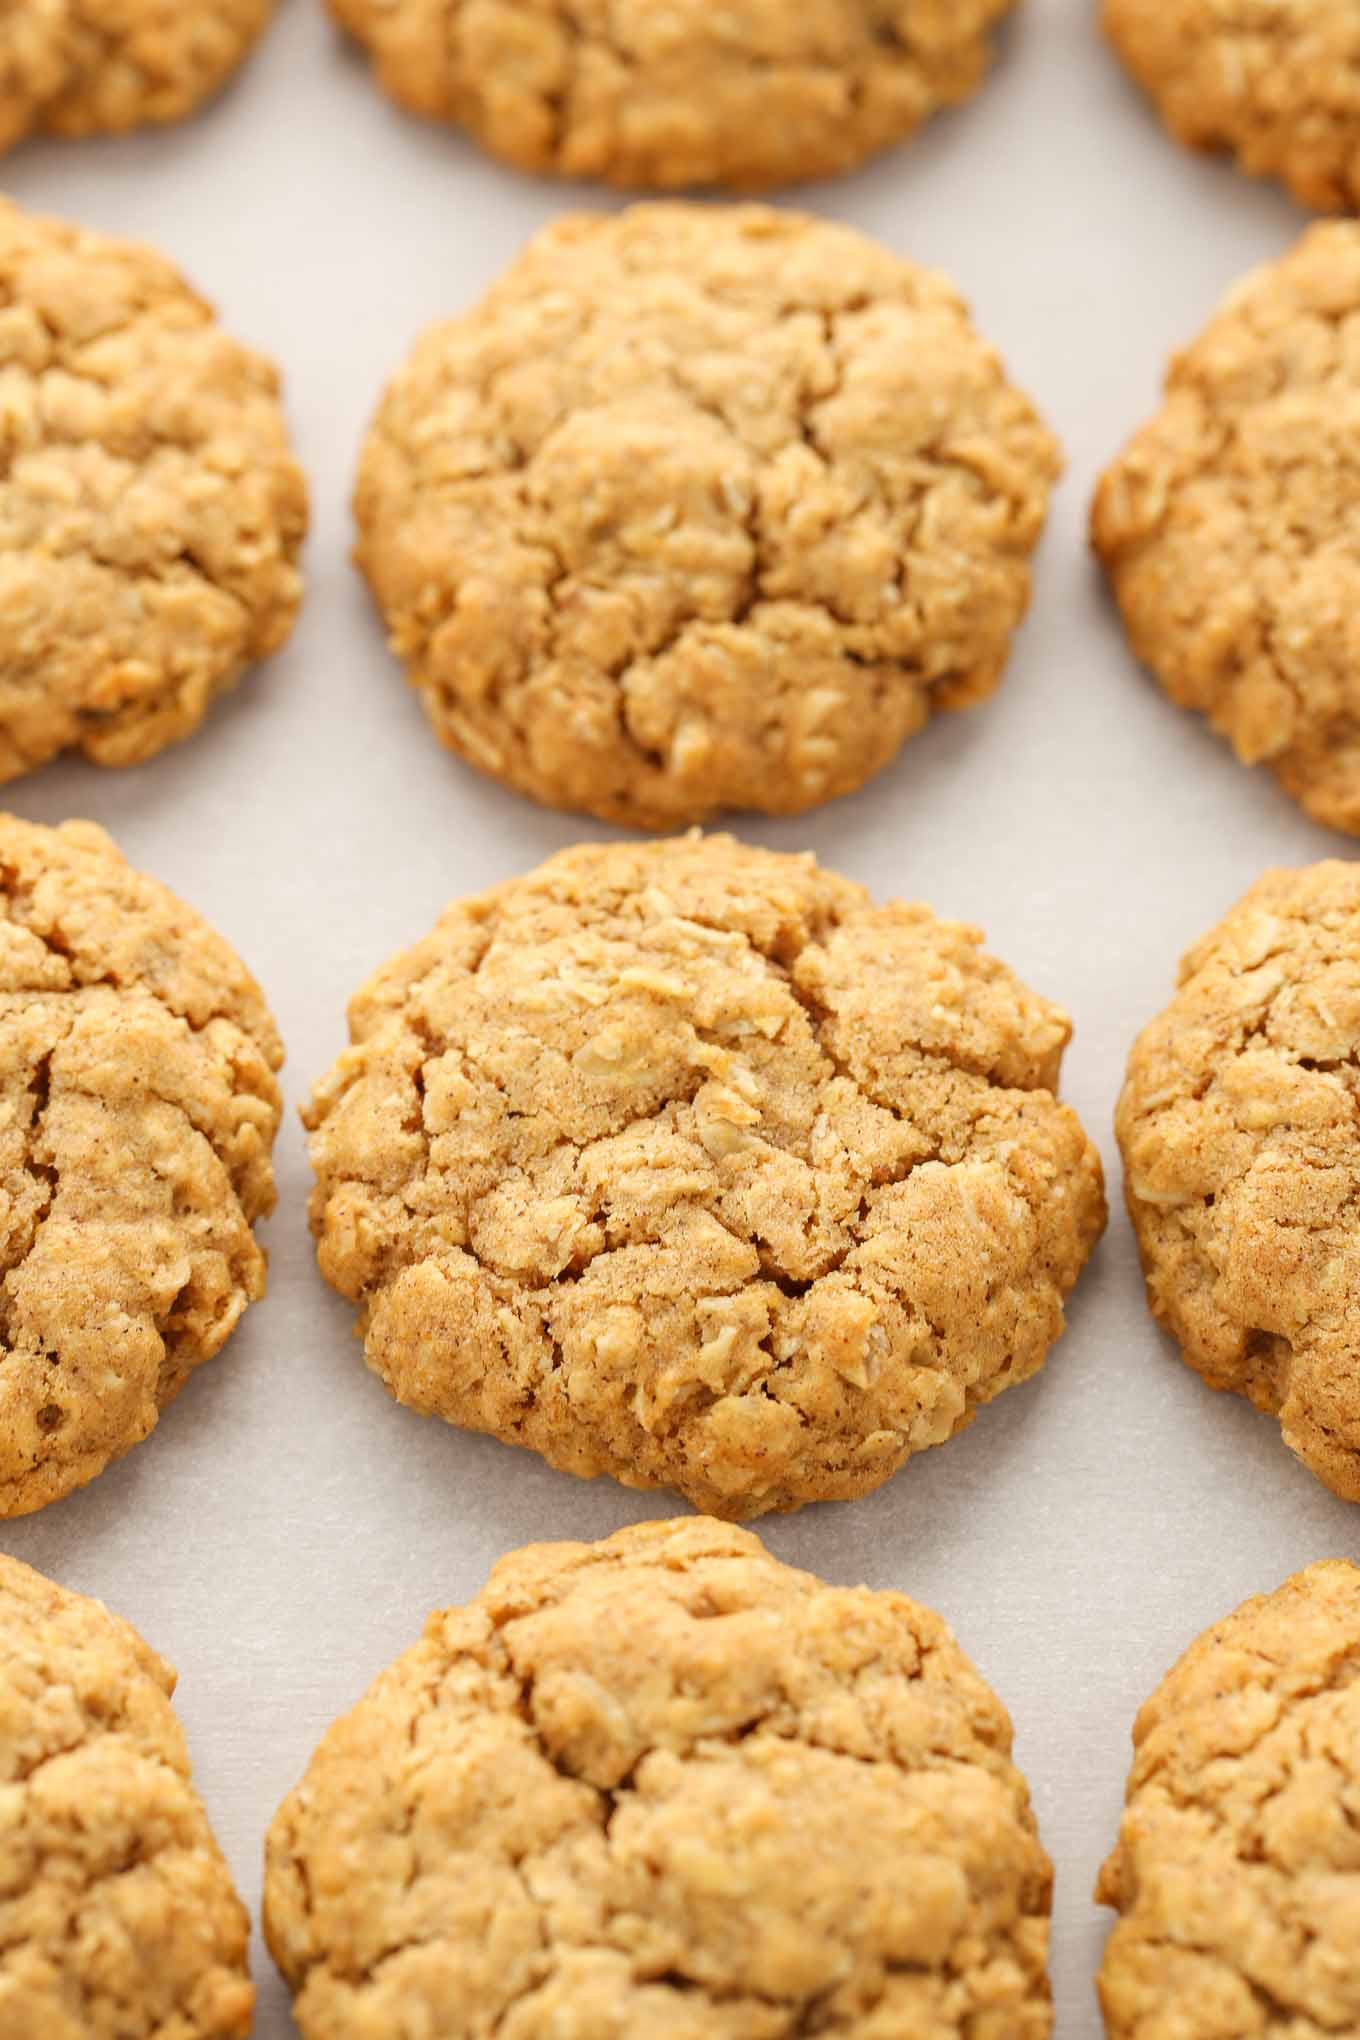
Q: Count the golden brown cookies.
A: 12